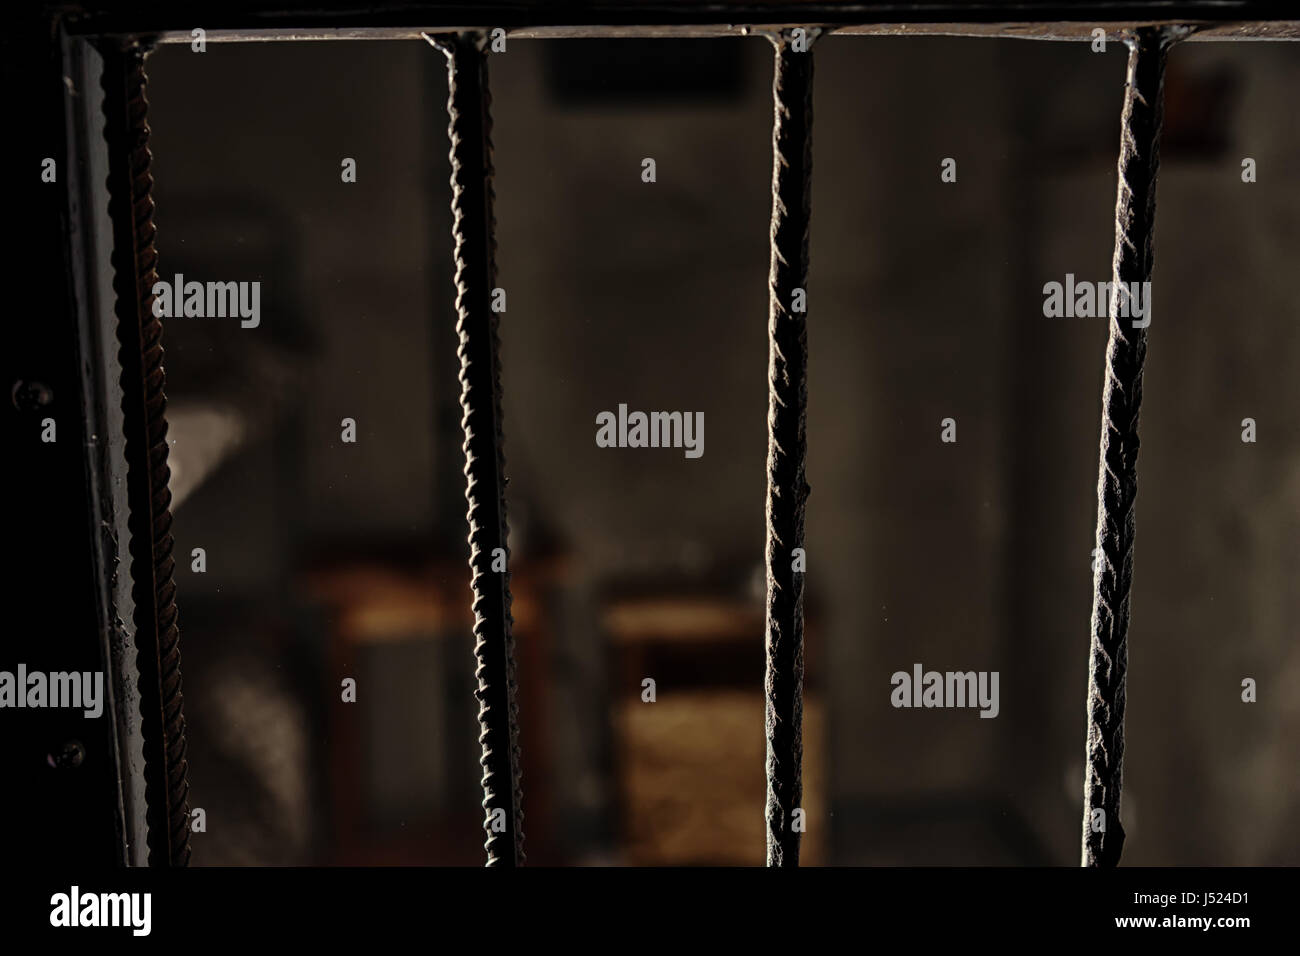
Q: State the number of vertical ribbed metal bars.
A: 4